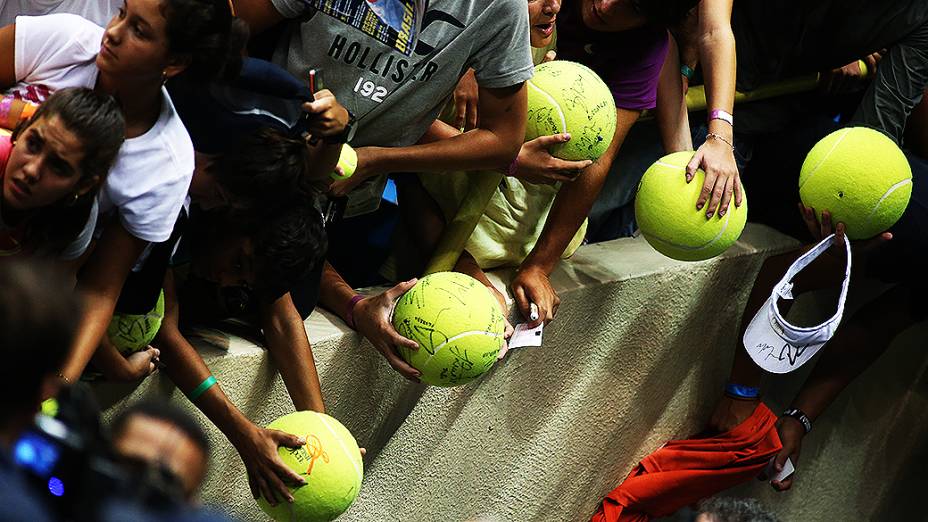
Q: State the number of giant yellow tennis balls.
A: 6